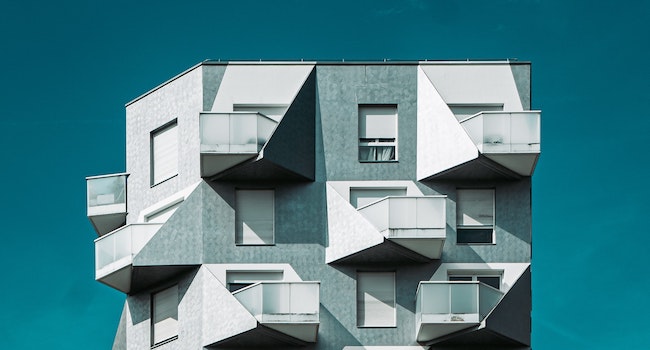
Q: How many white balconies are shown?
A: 7